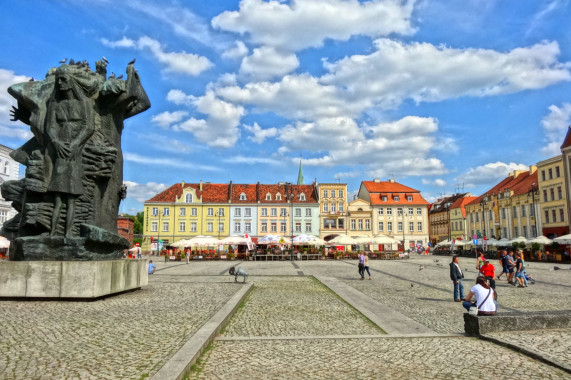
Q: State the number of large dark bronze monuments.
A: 1